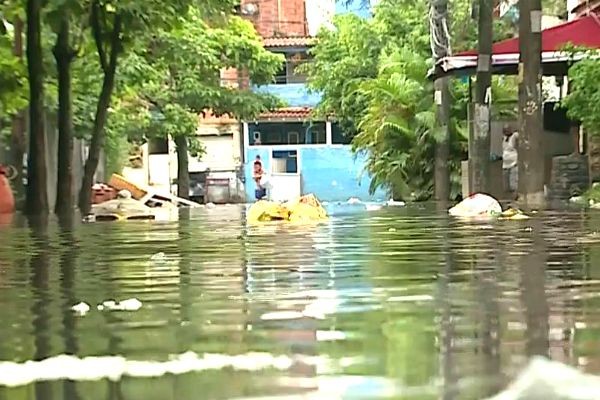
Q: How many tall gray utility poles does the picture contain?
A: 3